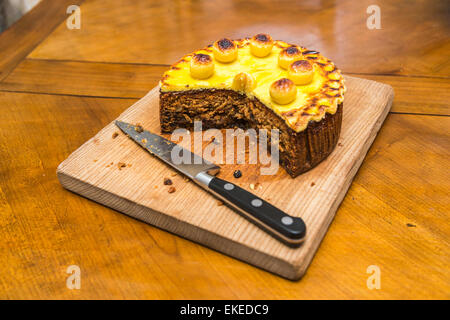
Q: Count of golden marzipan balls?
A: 7